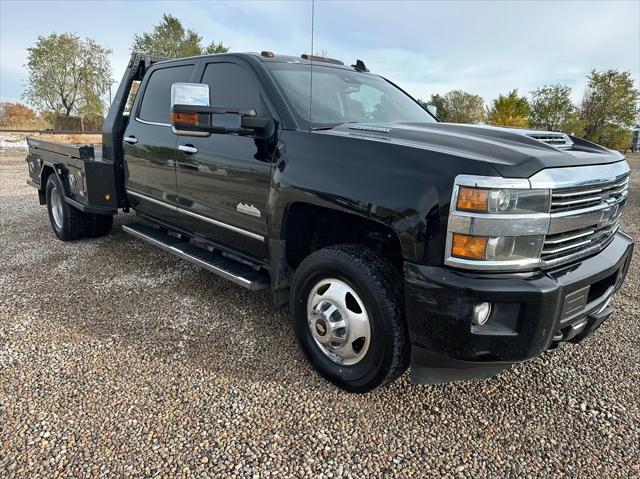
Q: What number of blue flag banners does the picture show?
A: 0